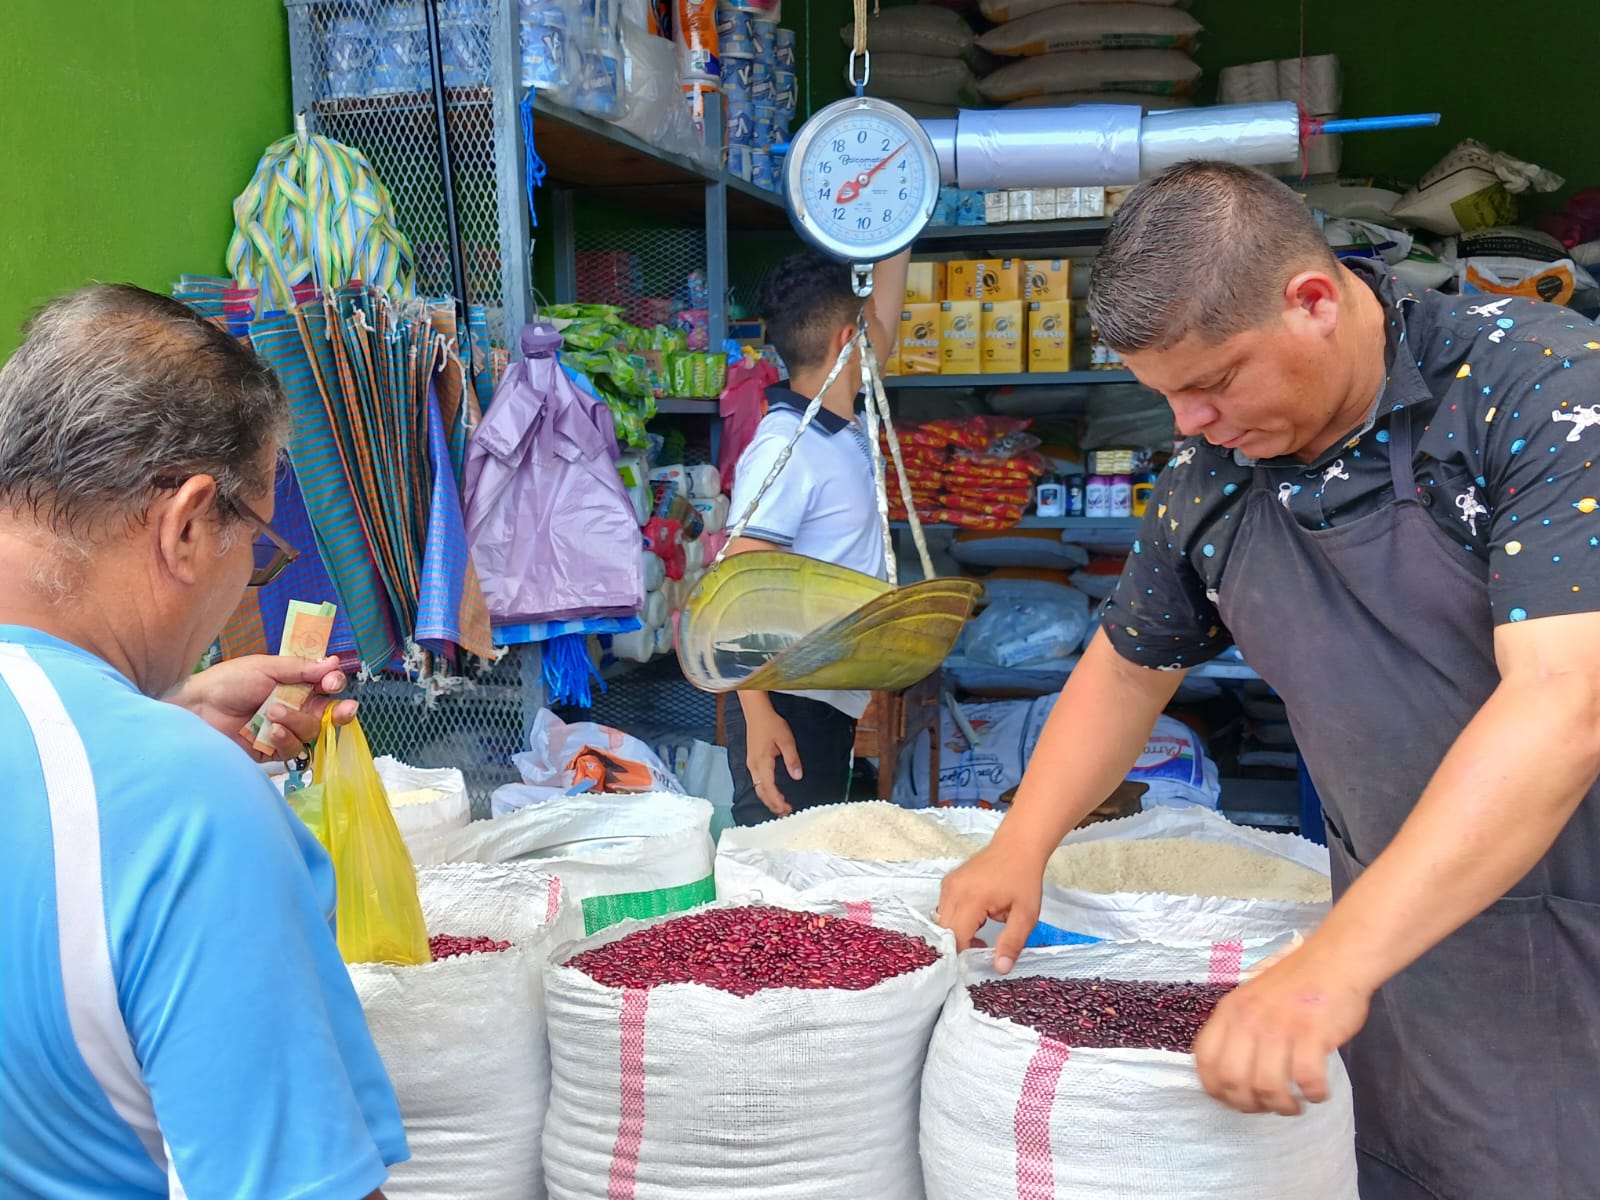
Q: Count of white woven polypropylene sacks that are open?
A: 7